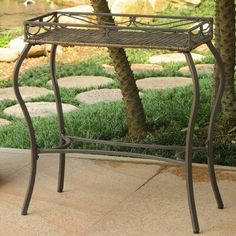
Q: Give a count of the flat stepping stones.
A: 9